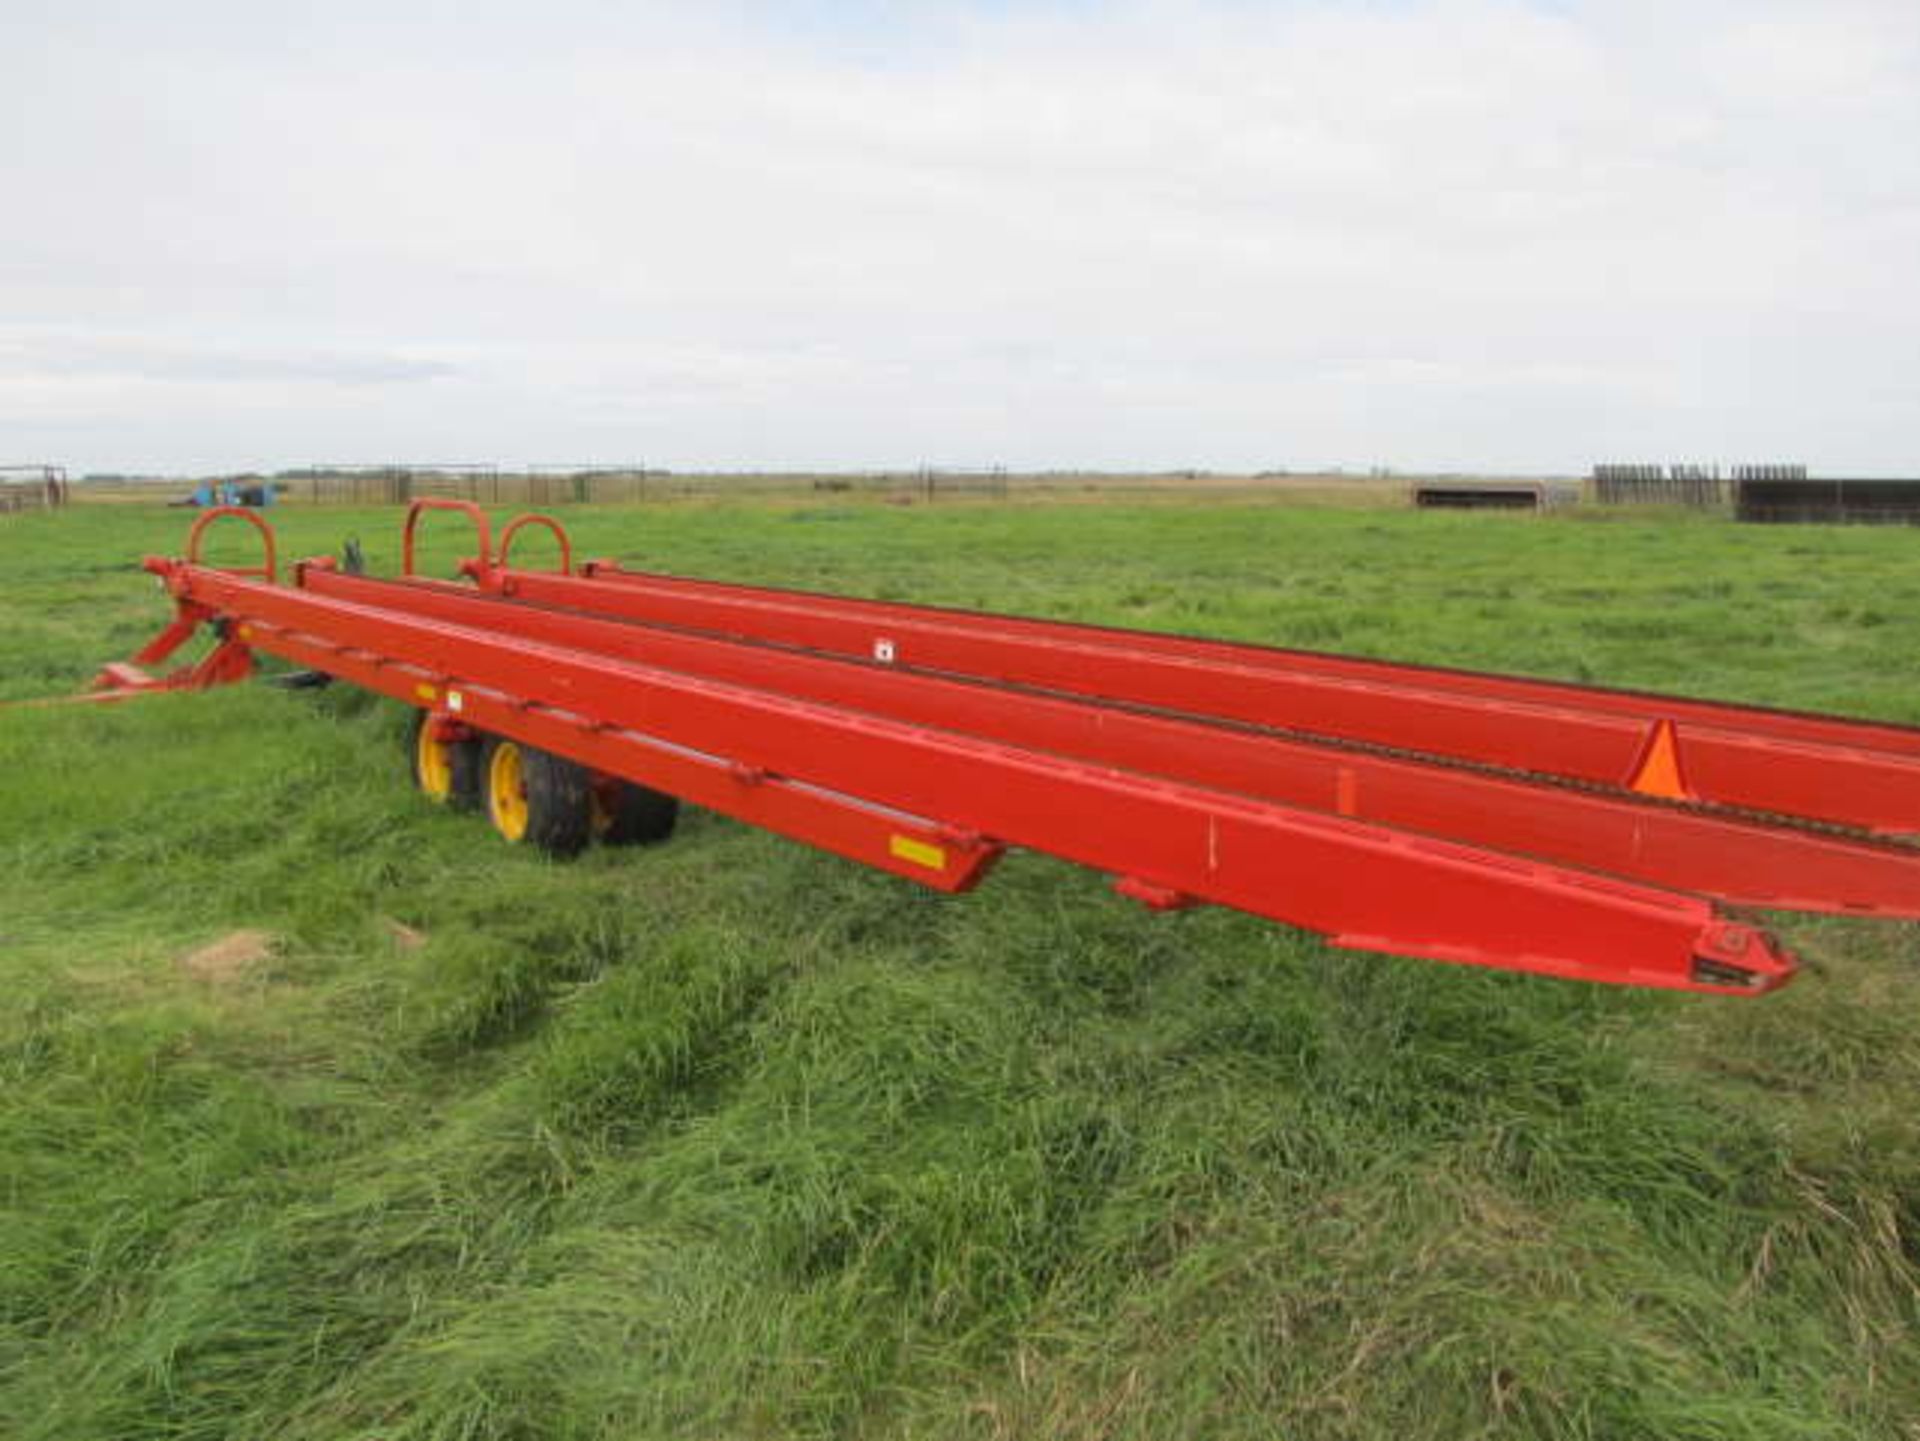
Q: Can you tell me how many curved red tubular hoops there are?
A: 3